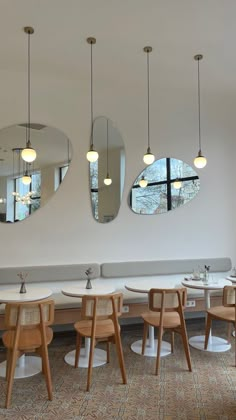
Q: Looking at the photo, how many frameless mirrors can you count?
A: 3